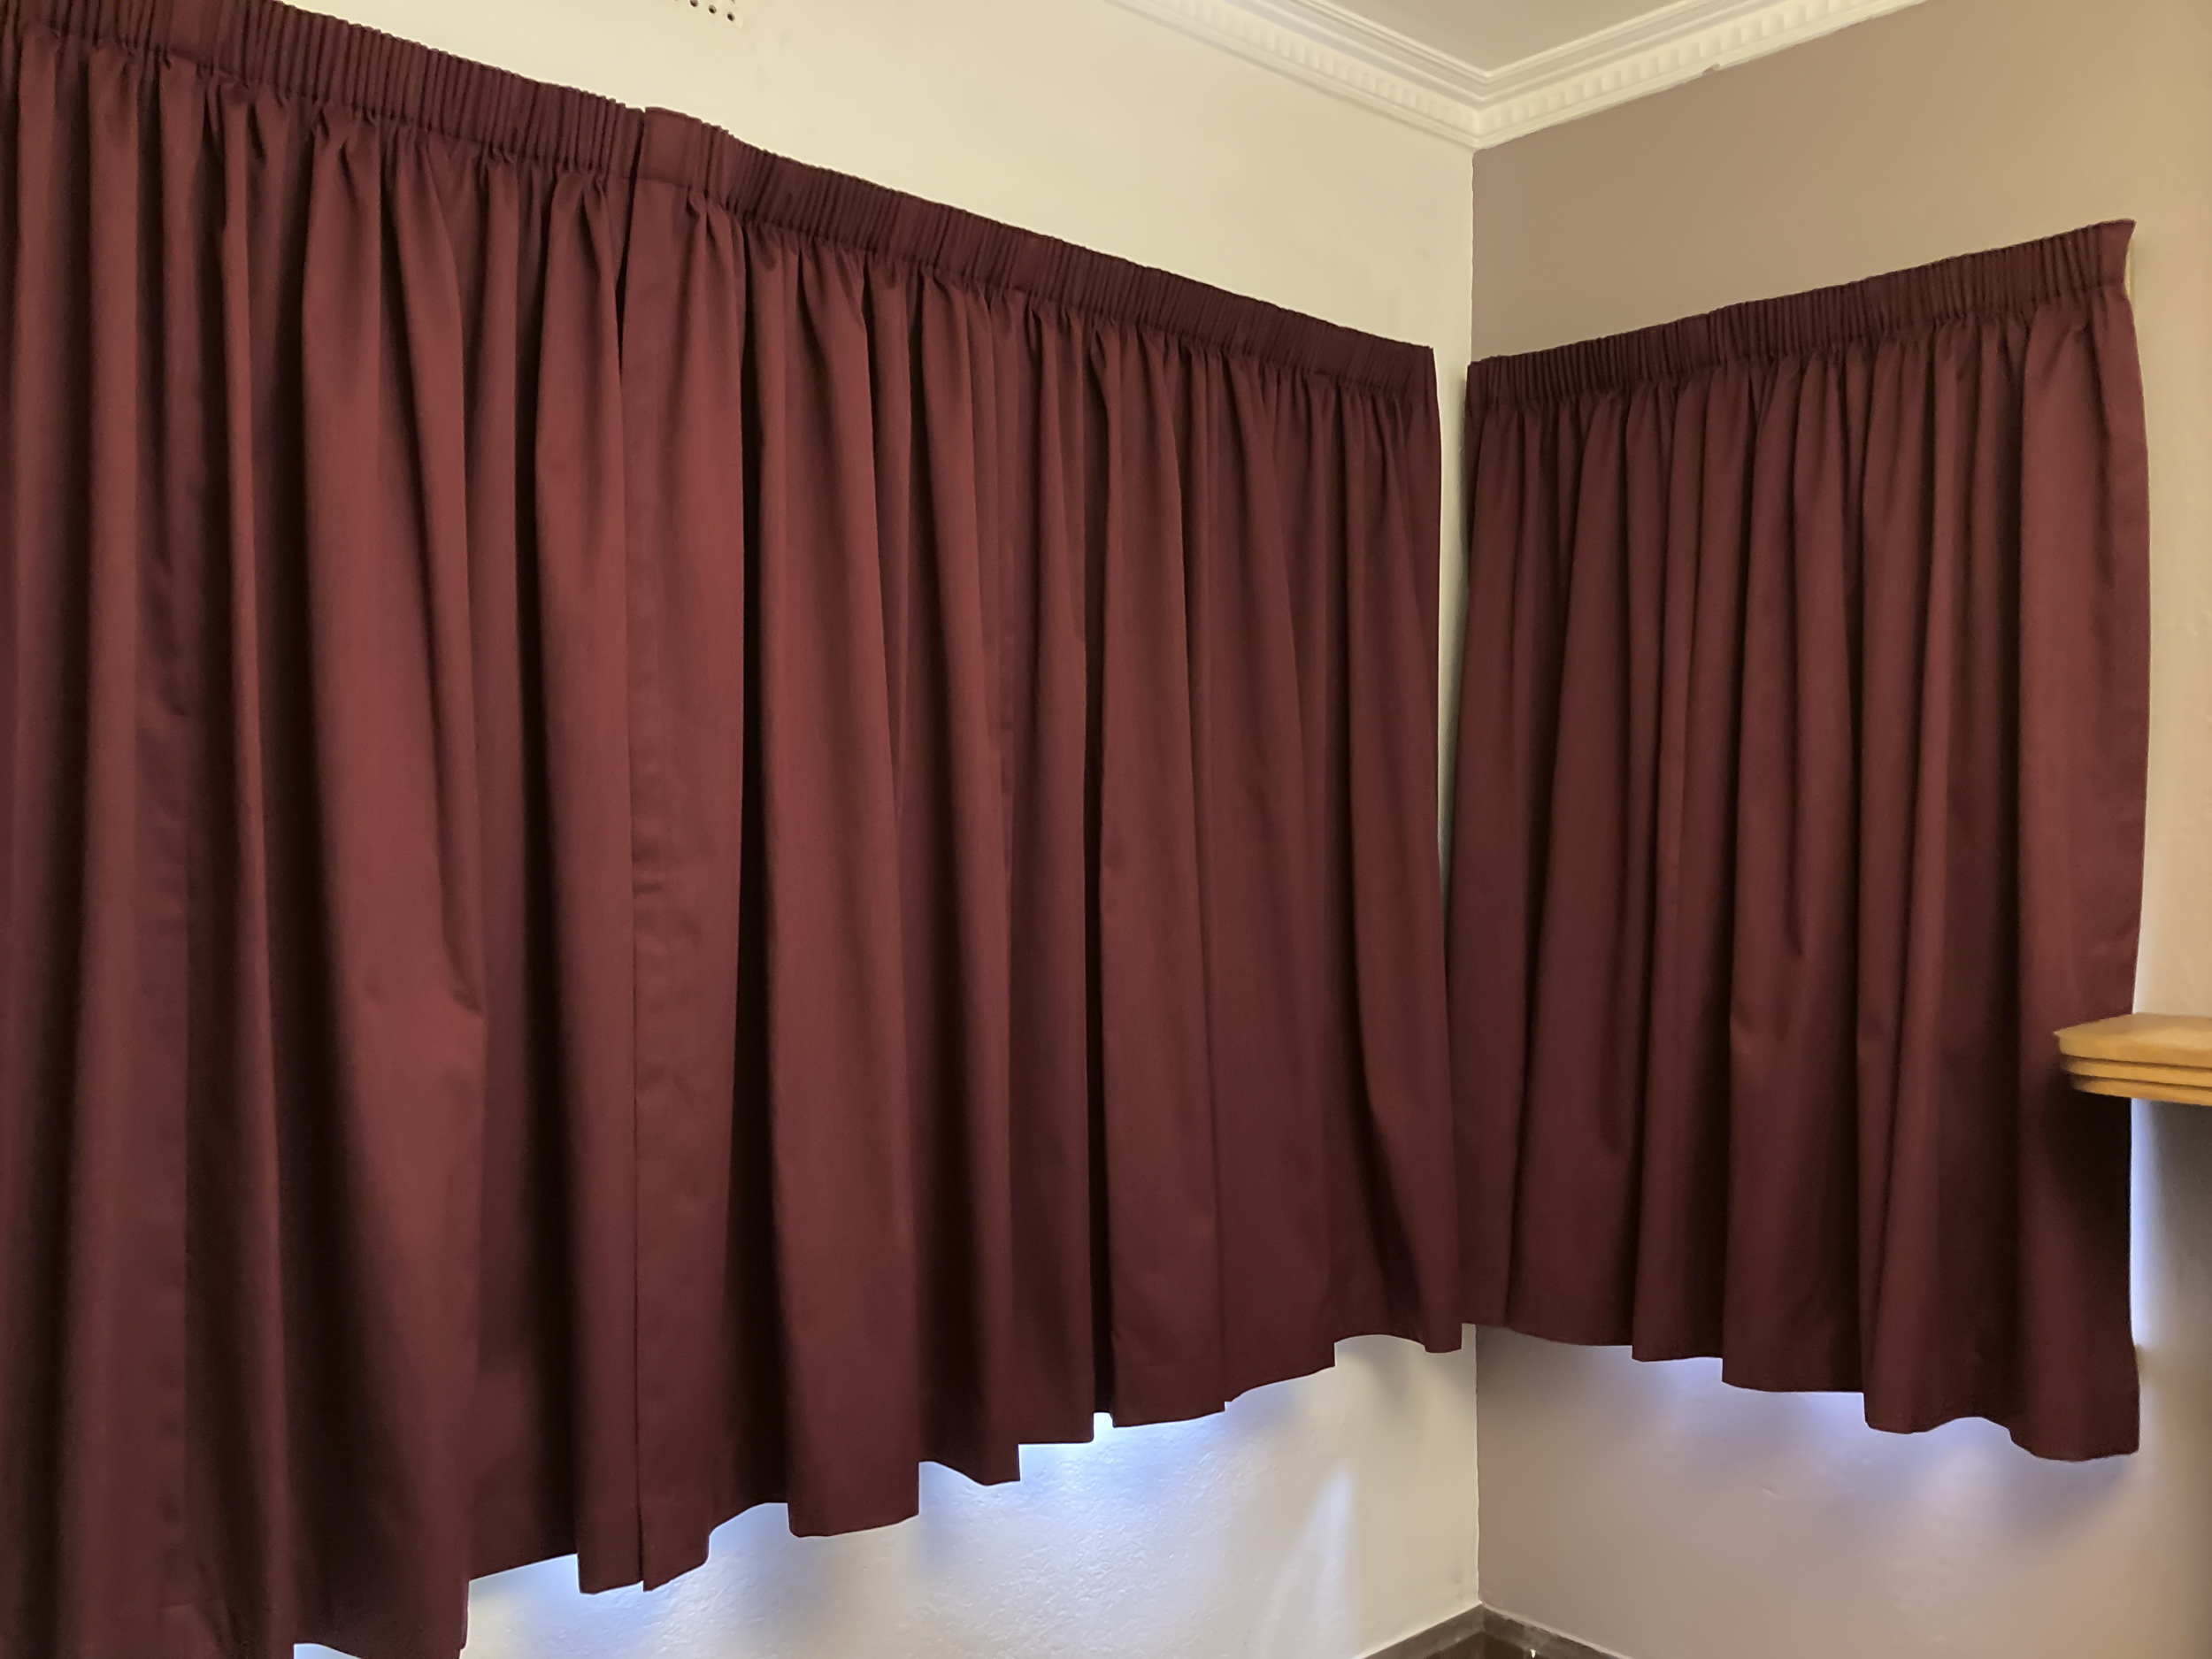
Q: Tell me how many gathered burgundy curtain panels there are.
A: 3